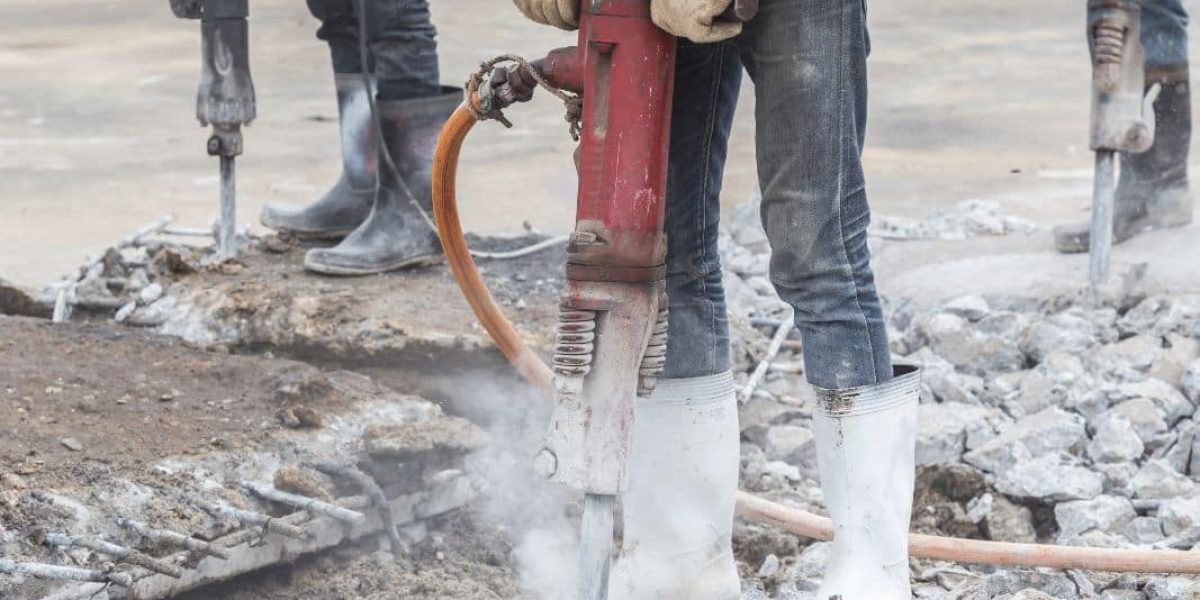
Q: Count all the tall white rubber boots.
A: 2